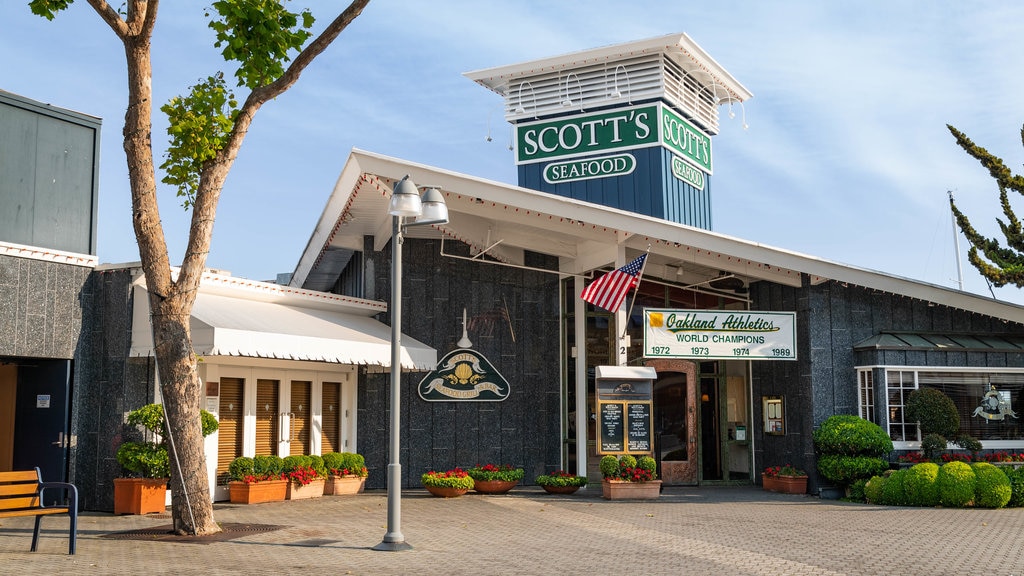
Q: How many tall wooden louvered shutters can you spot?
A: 4